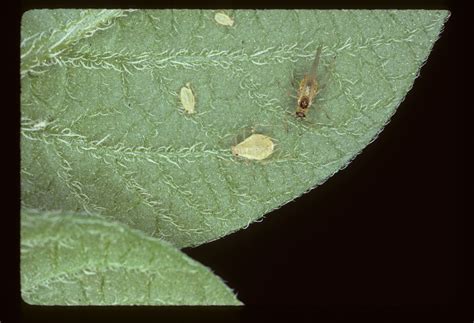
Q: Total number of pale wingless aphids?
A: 3